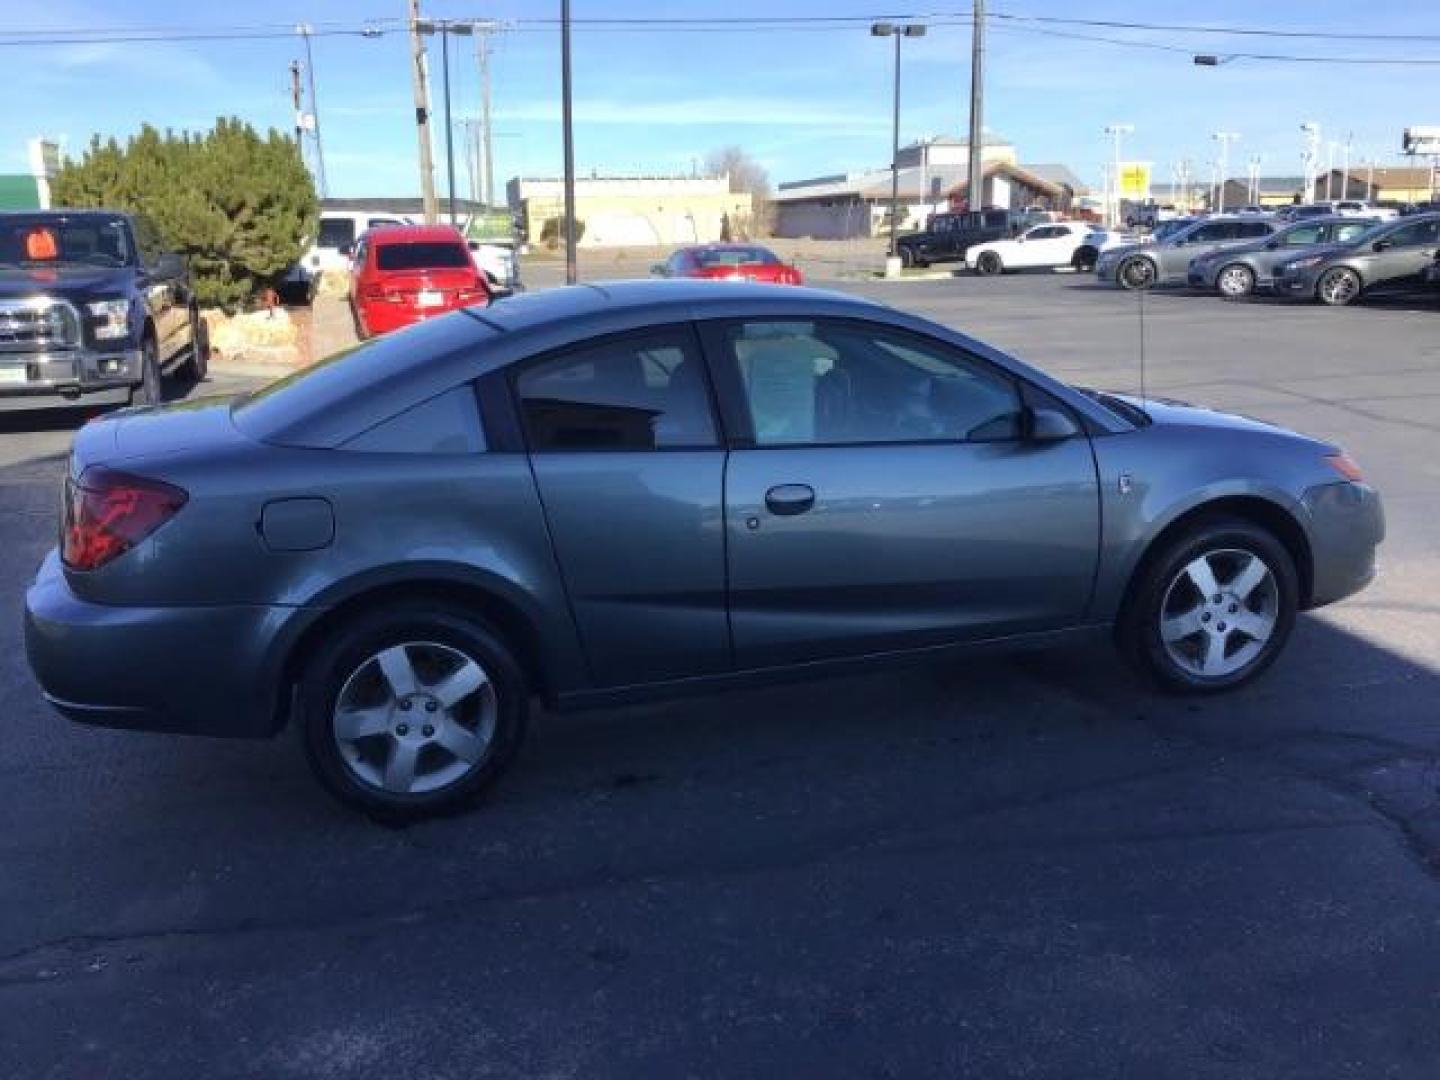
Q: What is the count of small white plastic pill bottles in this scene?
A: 0